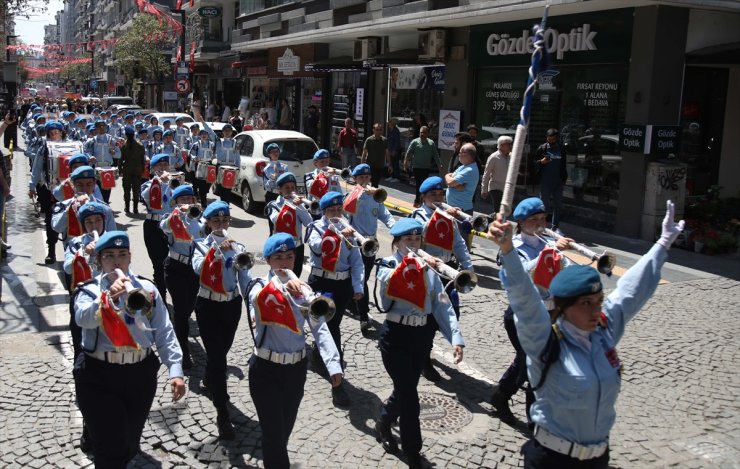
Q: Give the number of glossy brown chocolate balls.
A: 0